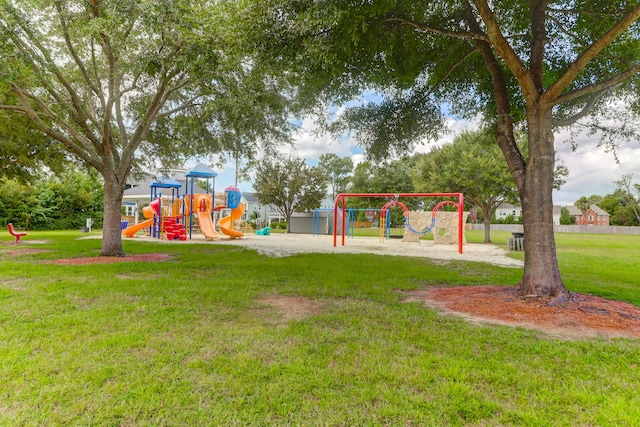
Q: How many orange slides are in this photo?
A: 3